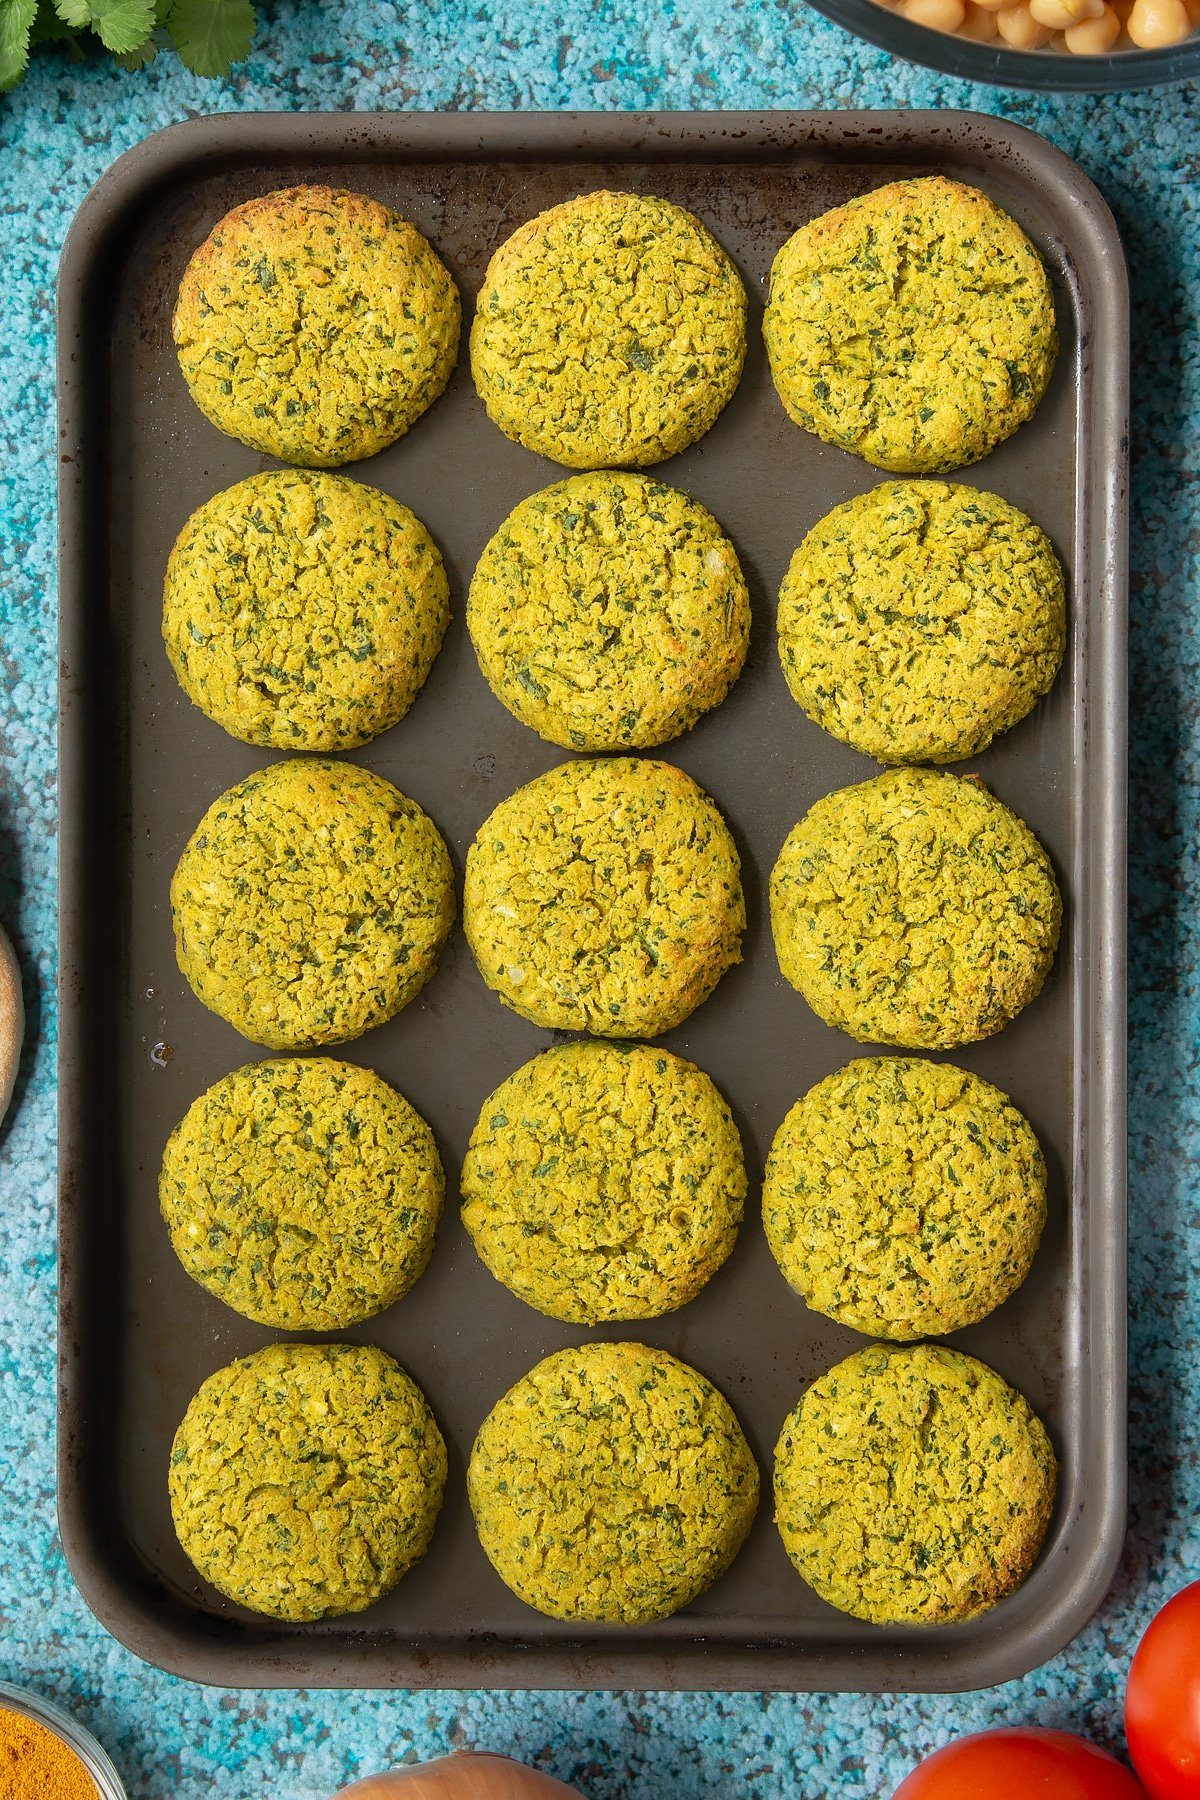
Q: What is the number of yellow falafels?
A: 15